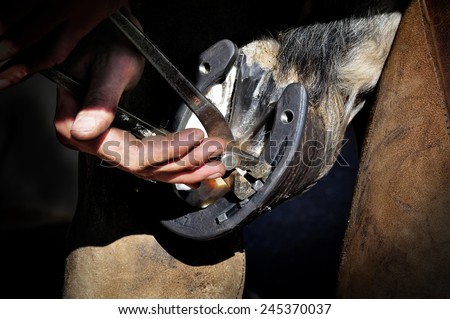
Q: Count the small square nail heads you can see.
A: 3